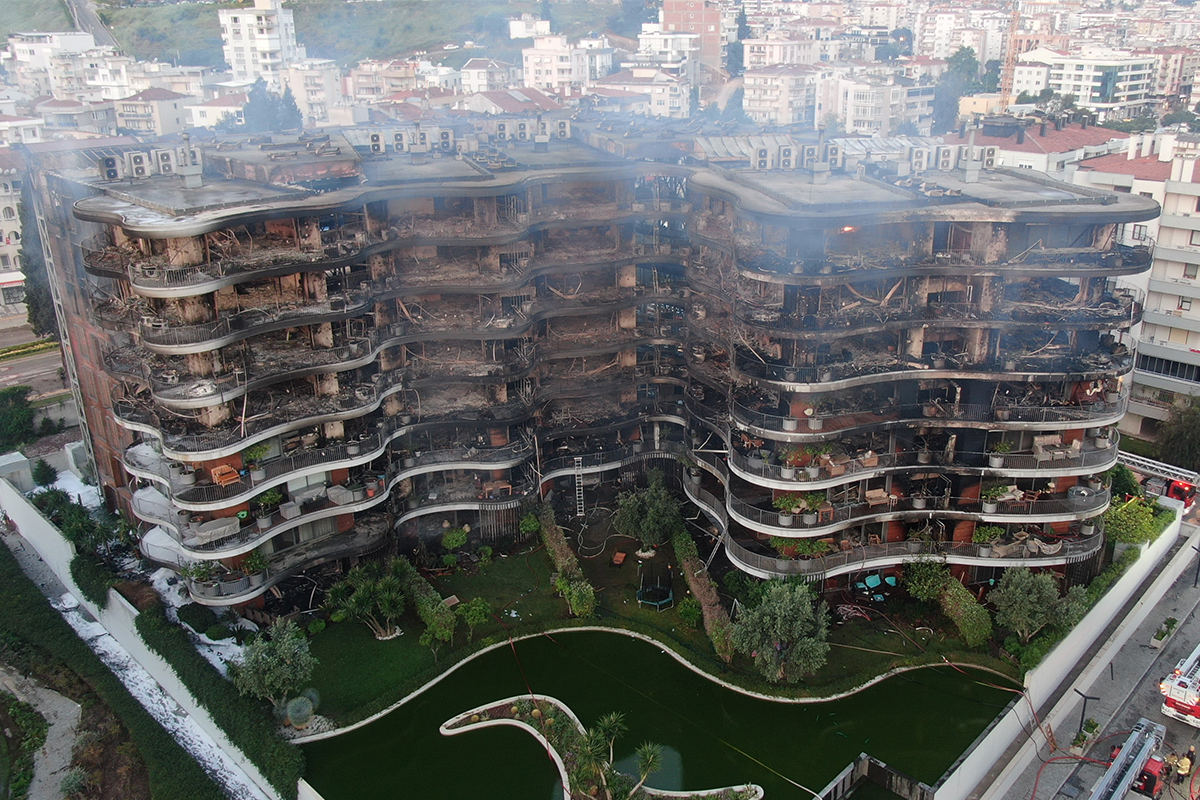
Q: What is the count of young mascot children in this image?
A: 0